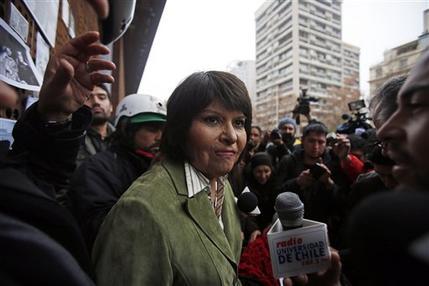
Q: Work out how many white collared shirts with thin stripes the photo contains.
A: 1